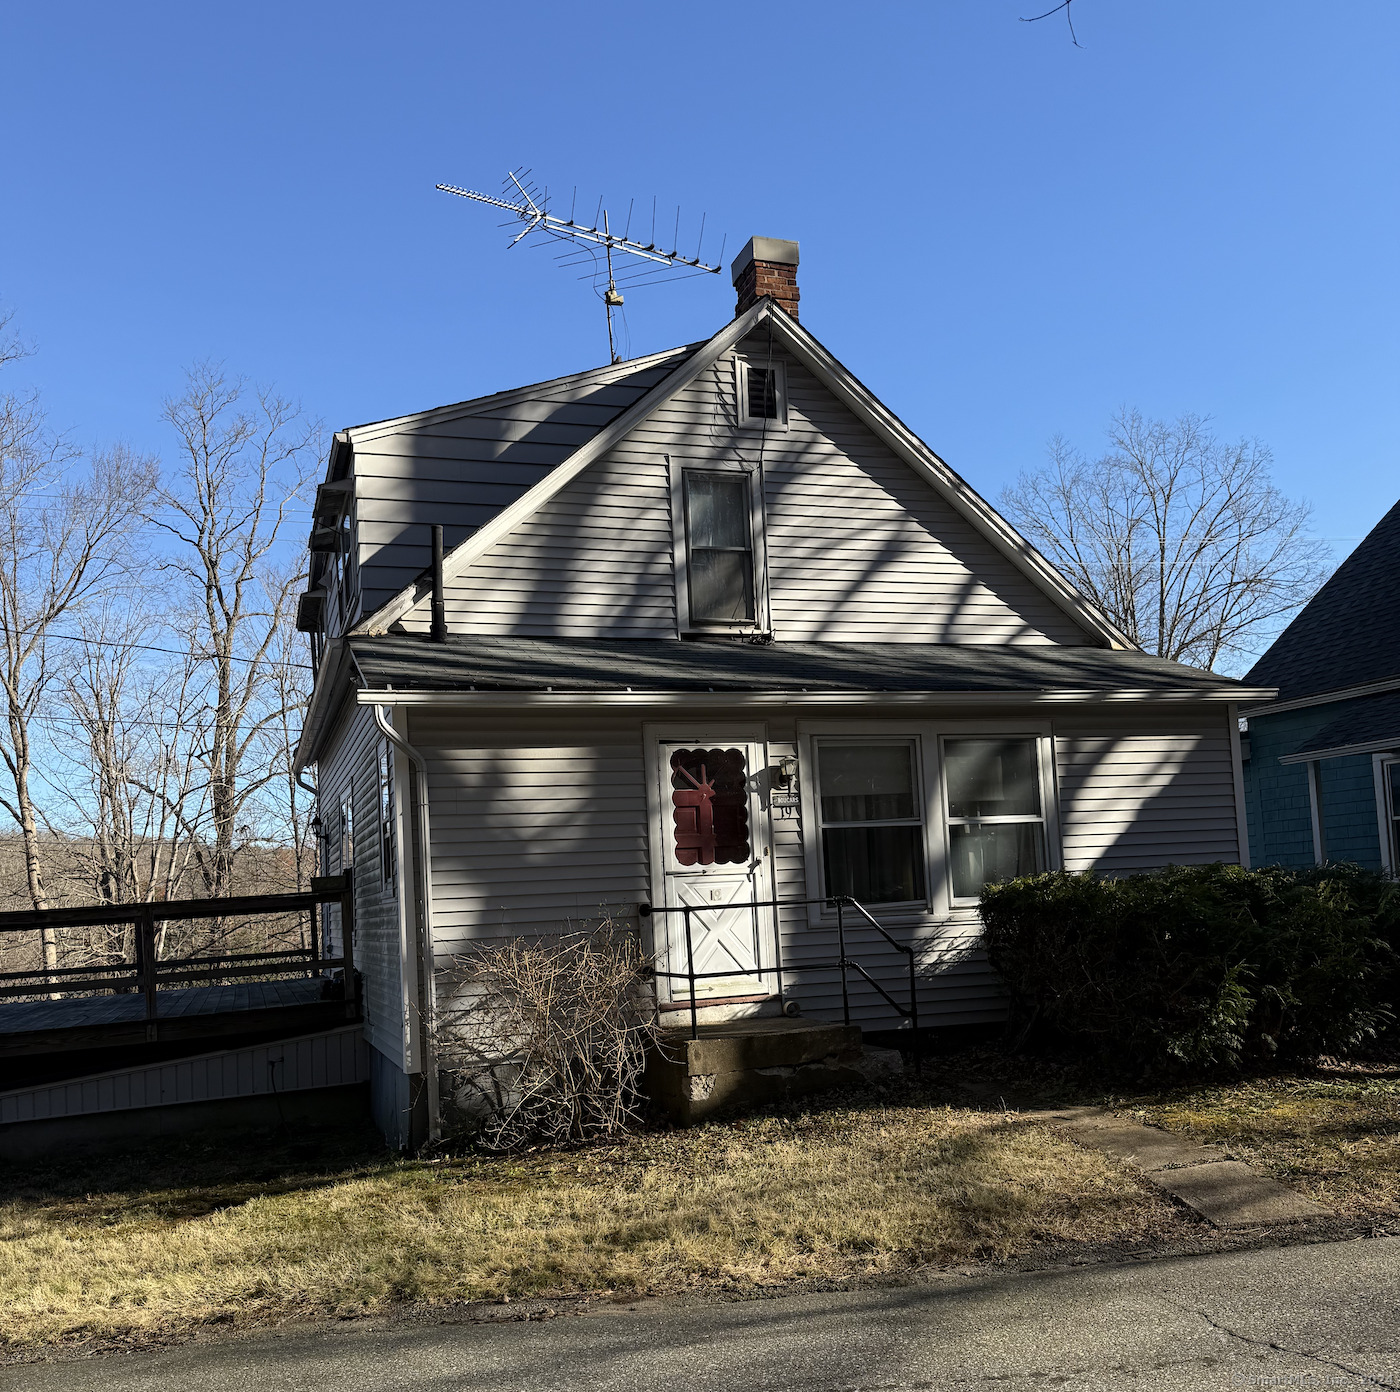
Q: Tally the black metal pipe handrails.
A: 1